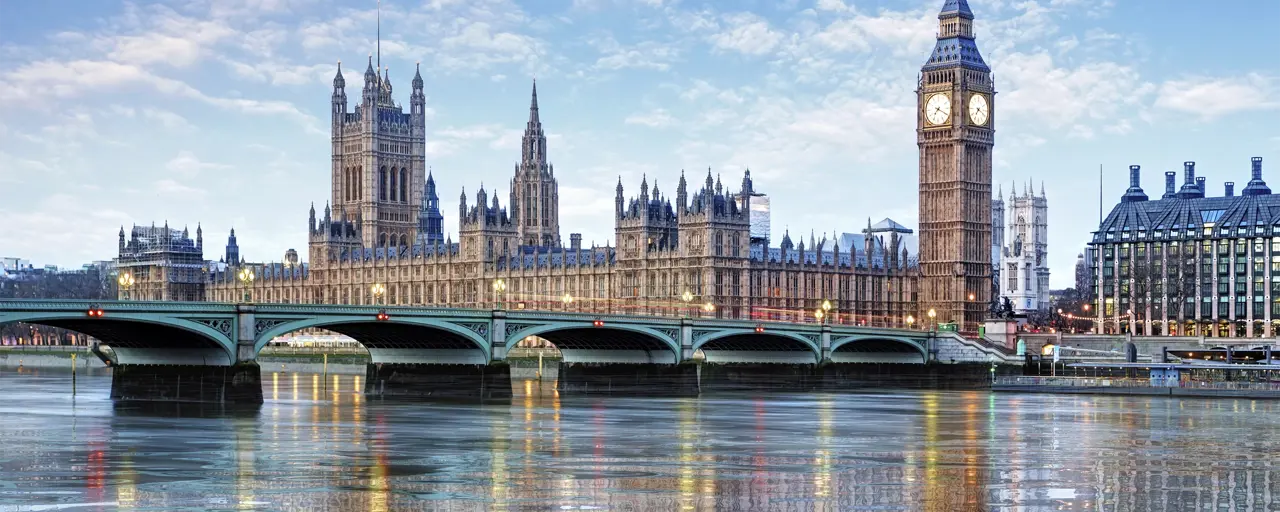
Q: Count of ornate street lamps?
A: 11